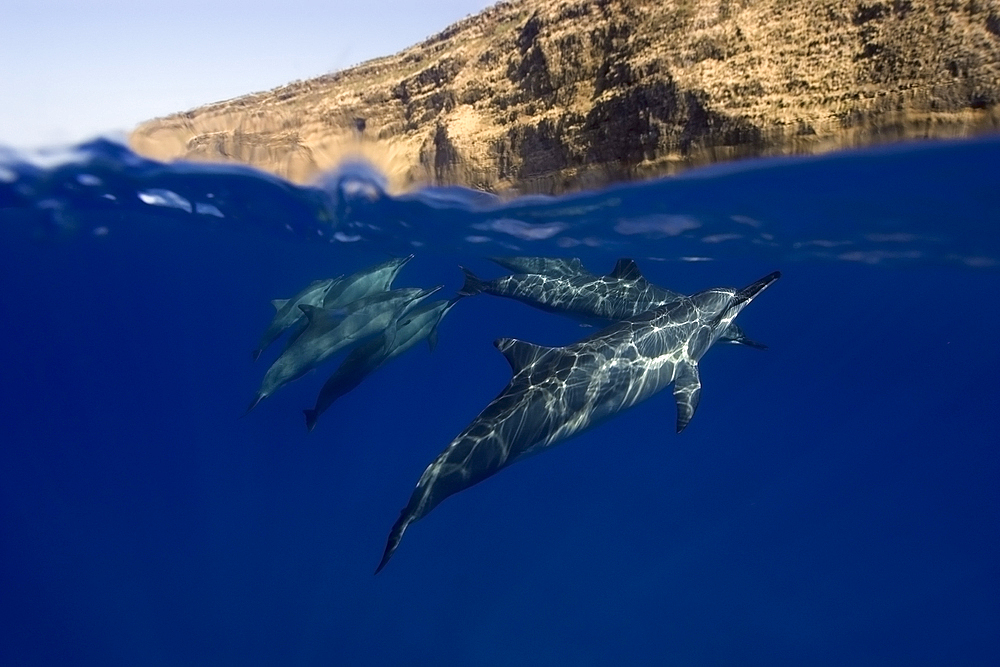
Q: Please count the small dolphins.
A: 4